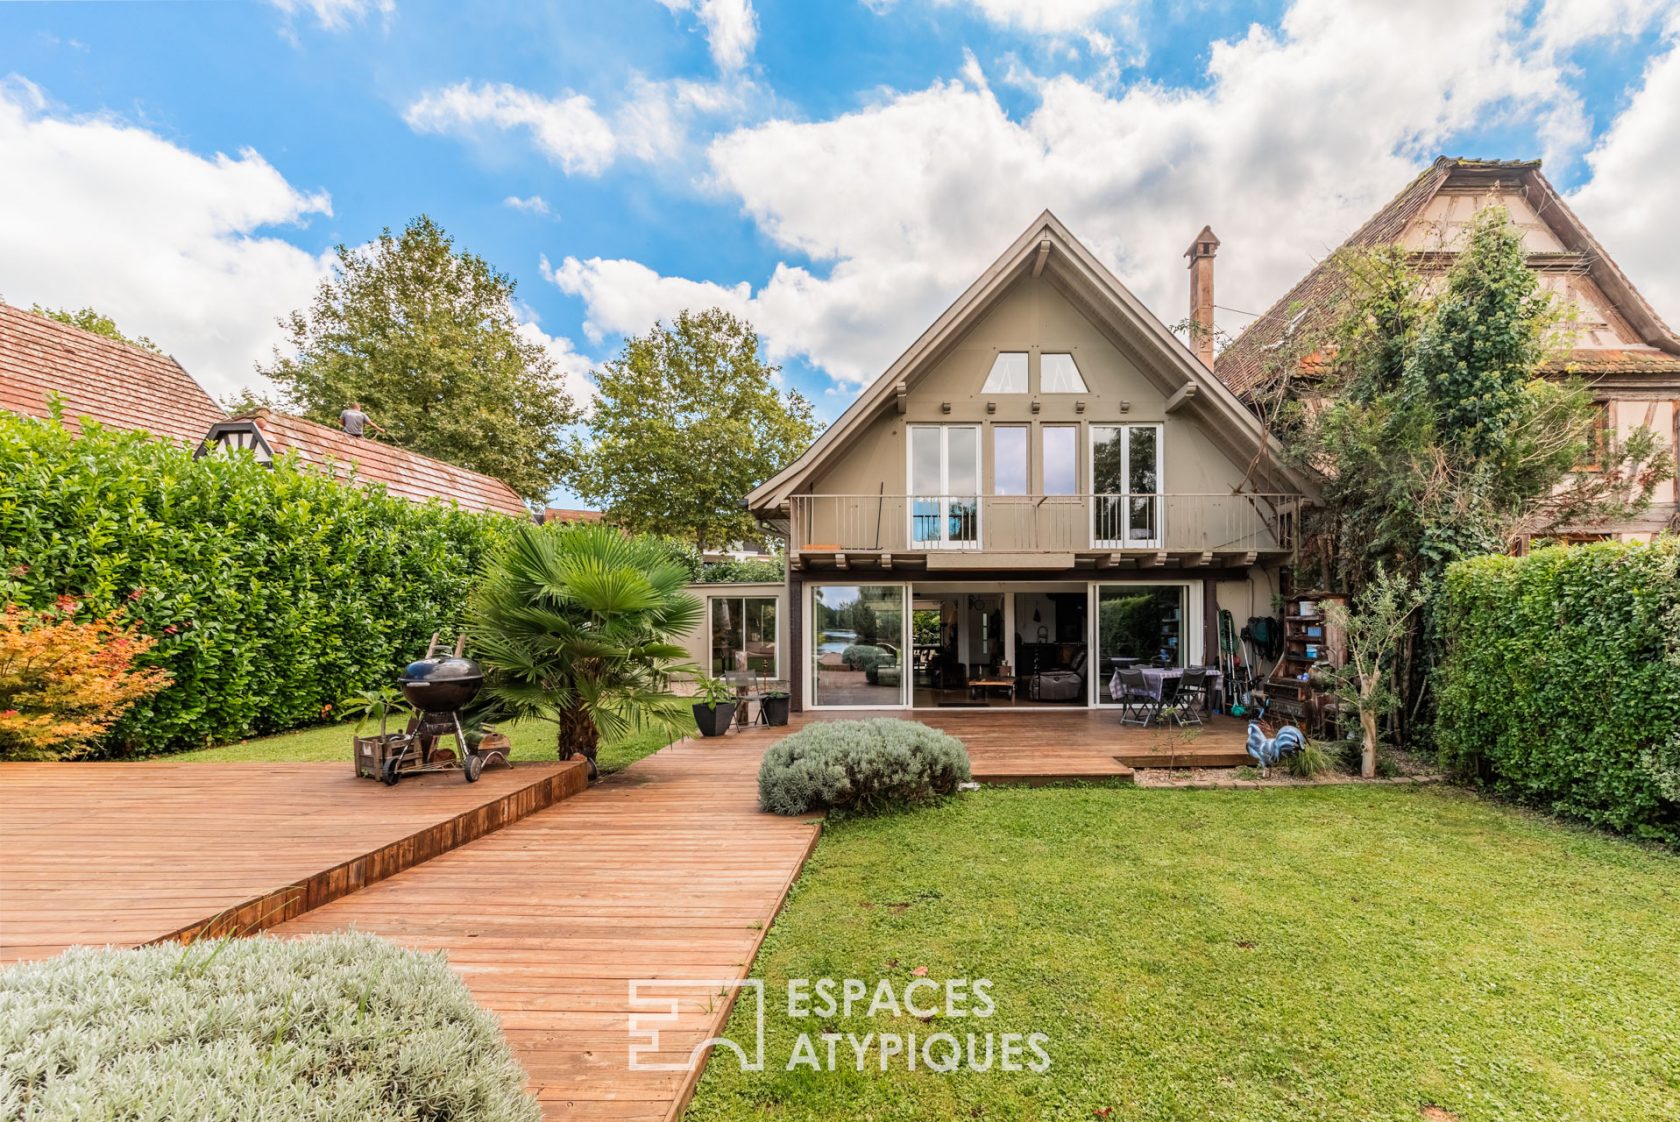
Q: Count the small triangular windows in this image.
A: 2